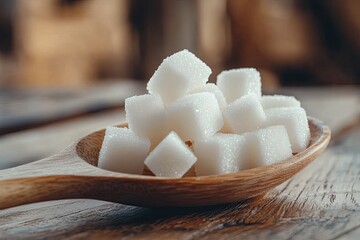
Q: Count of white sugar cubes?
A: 12